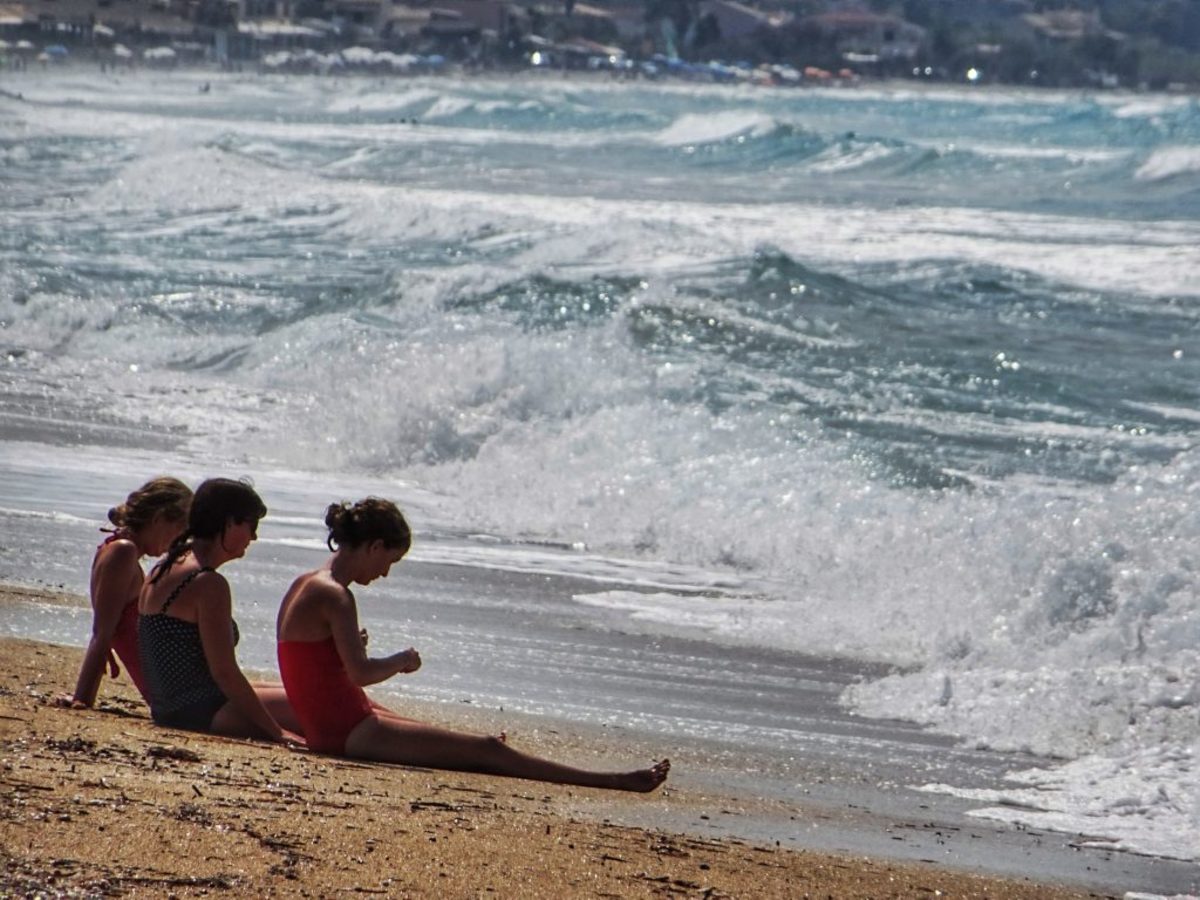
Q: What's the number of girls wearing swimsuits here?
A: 3